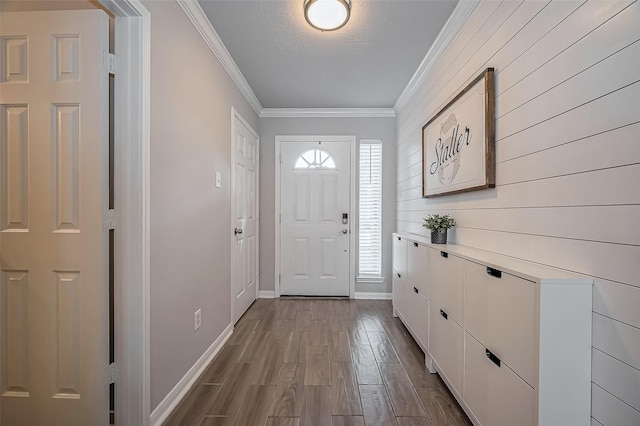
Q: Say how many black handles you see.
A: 8